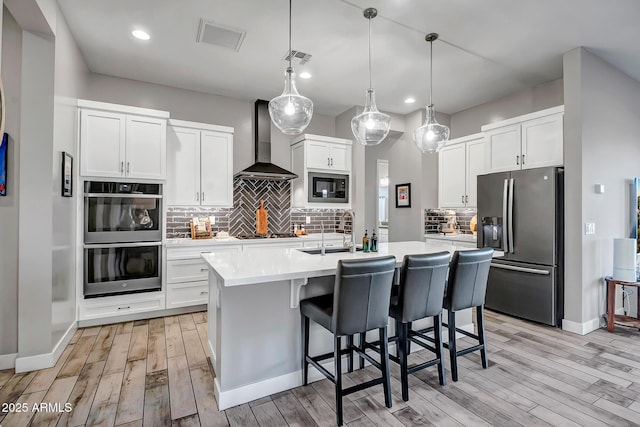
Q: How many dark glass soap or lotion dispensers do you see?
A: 2